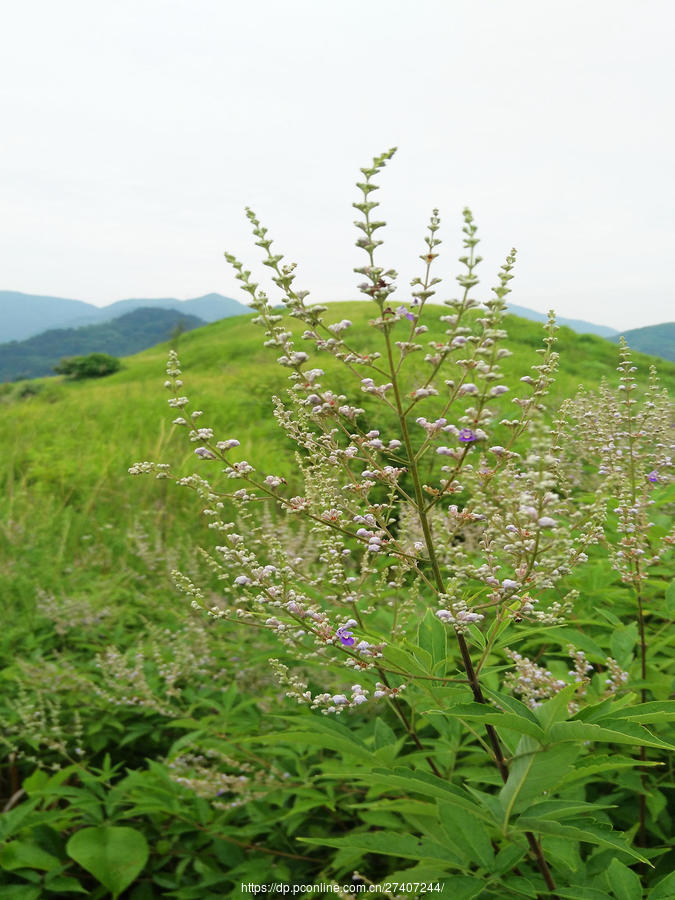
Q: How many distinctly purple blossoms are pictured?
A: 4